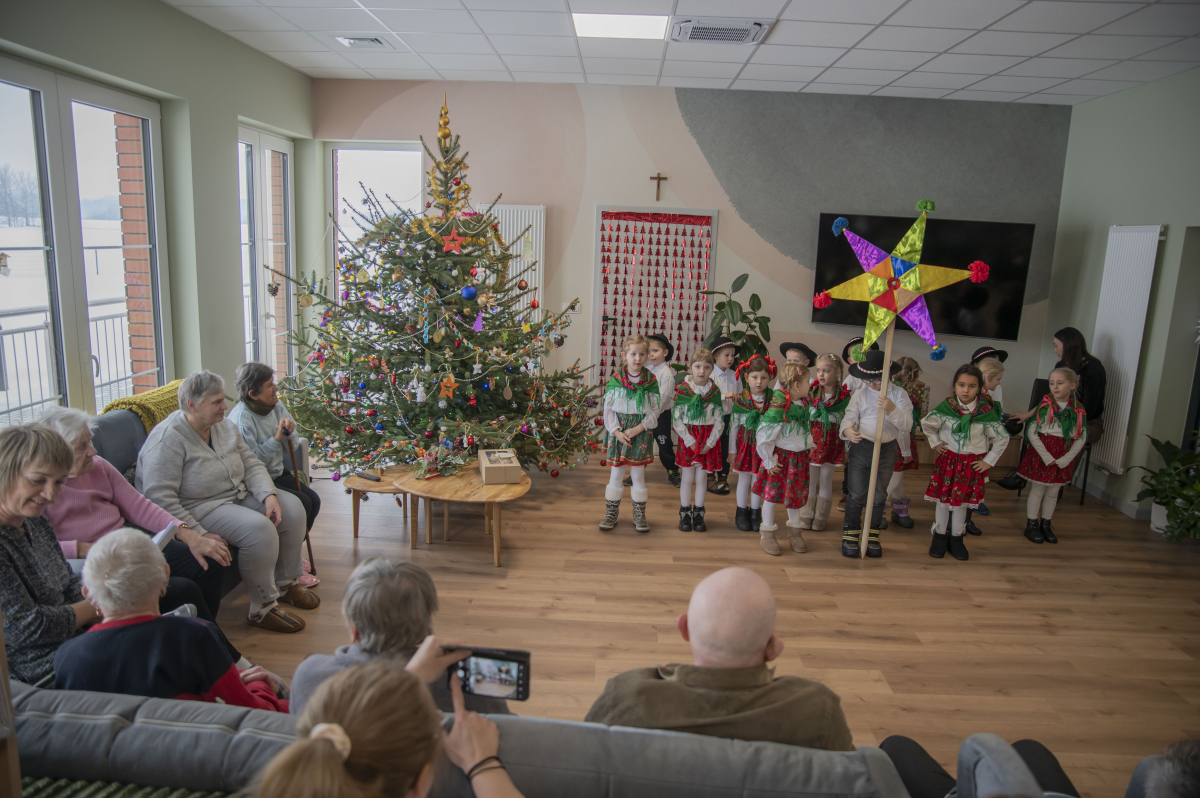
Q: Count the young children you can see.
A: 15